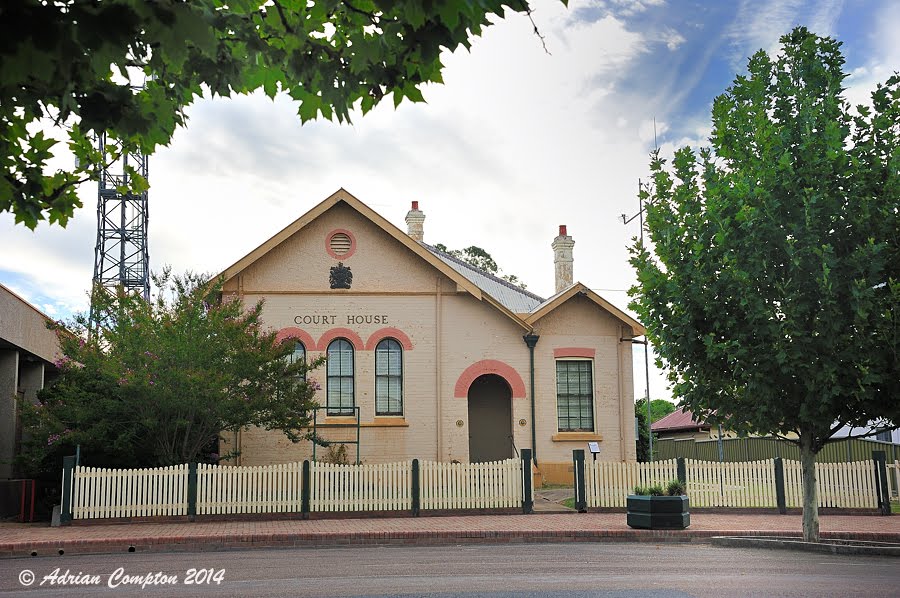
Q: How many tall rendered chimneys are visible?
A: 2